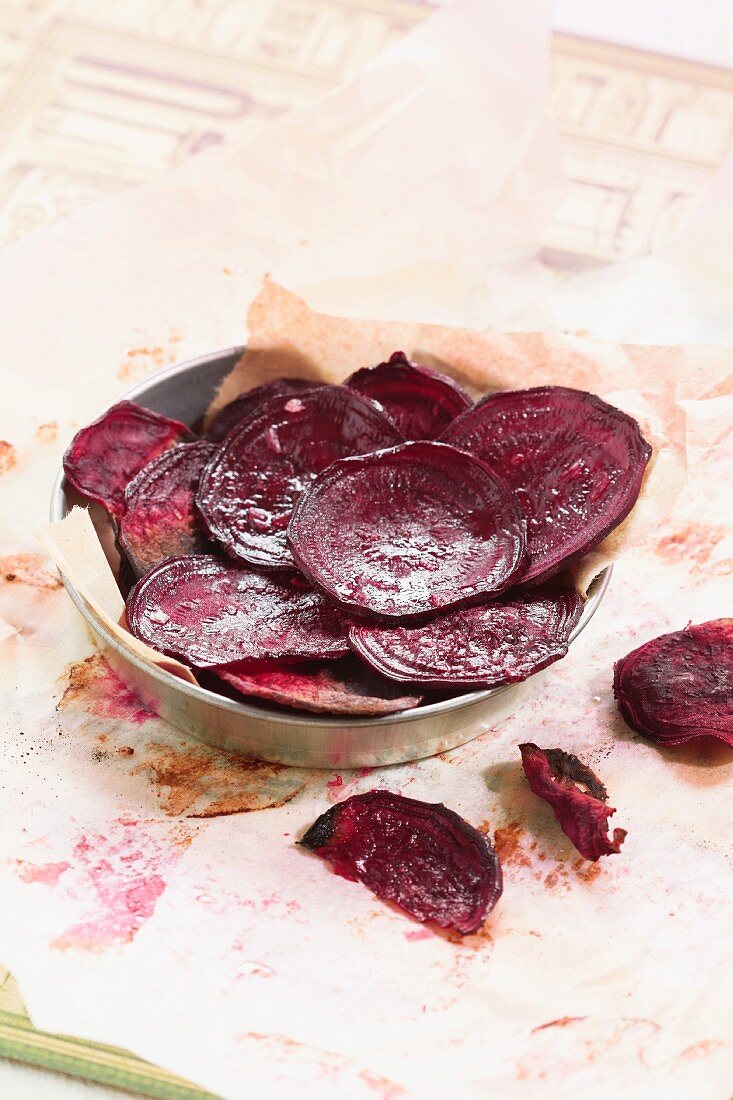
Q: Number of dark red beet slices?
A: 13